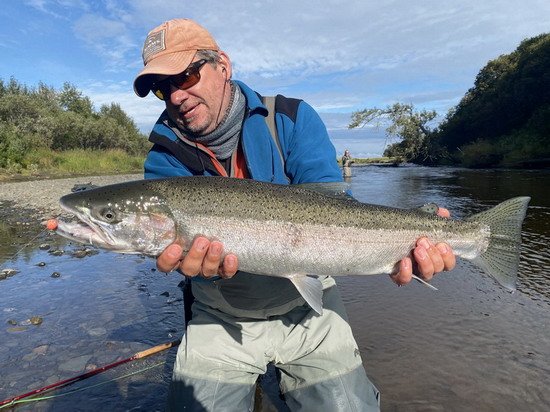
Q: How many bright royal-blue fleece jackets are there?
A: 1